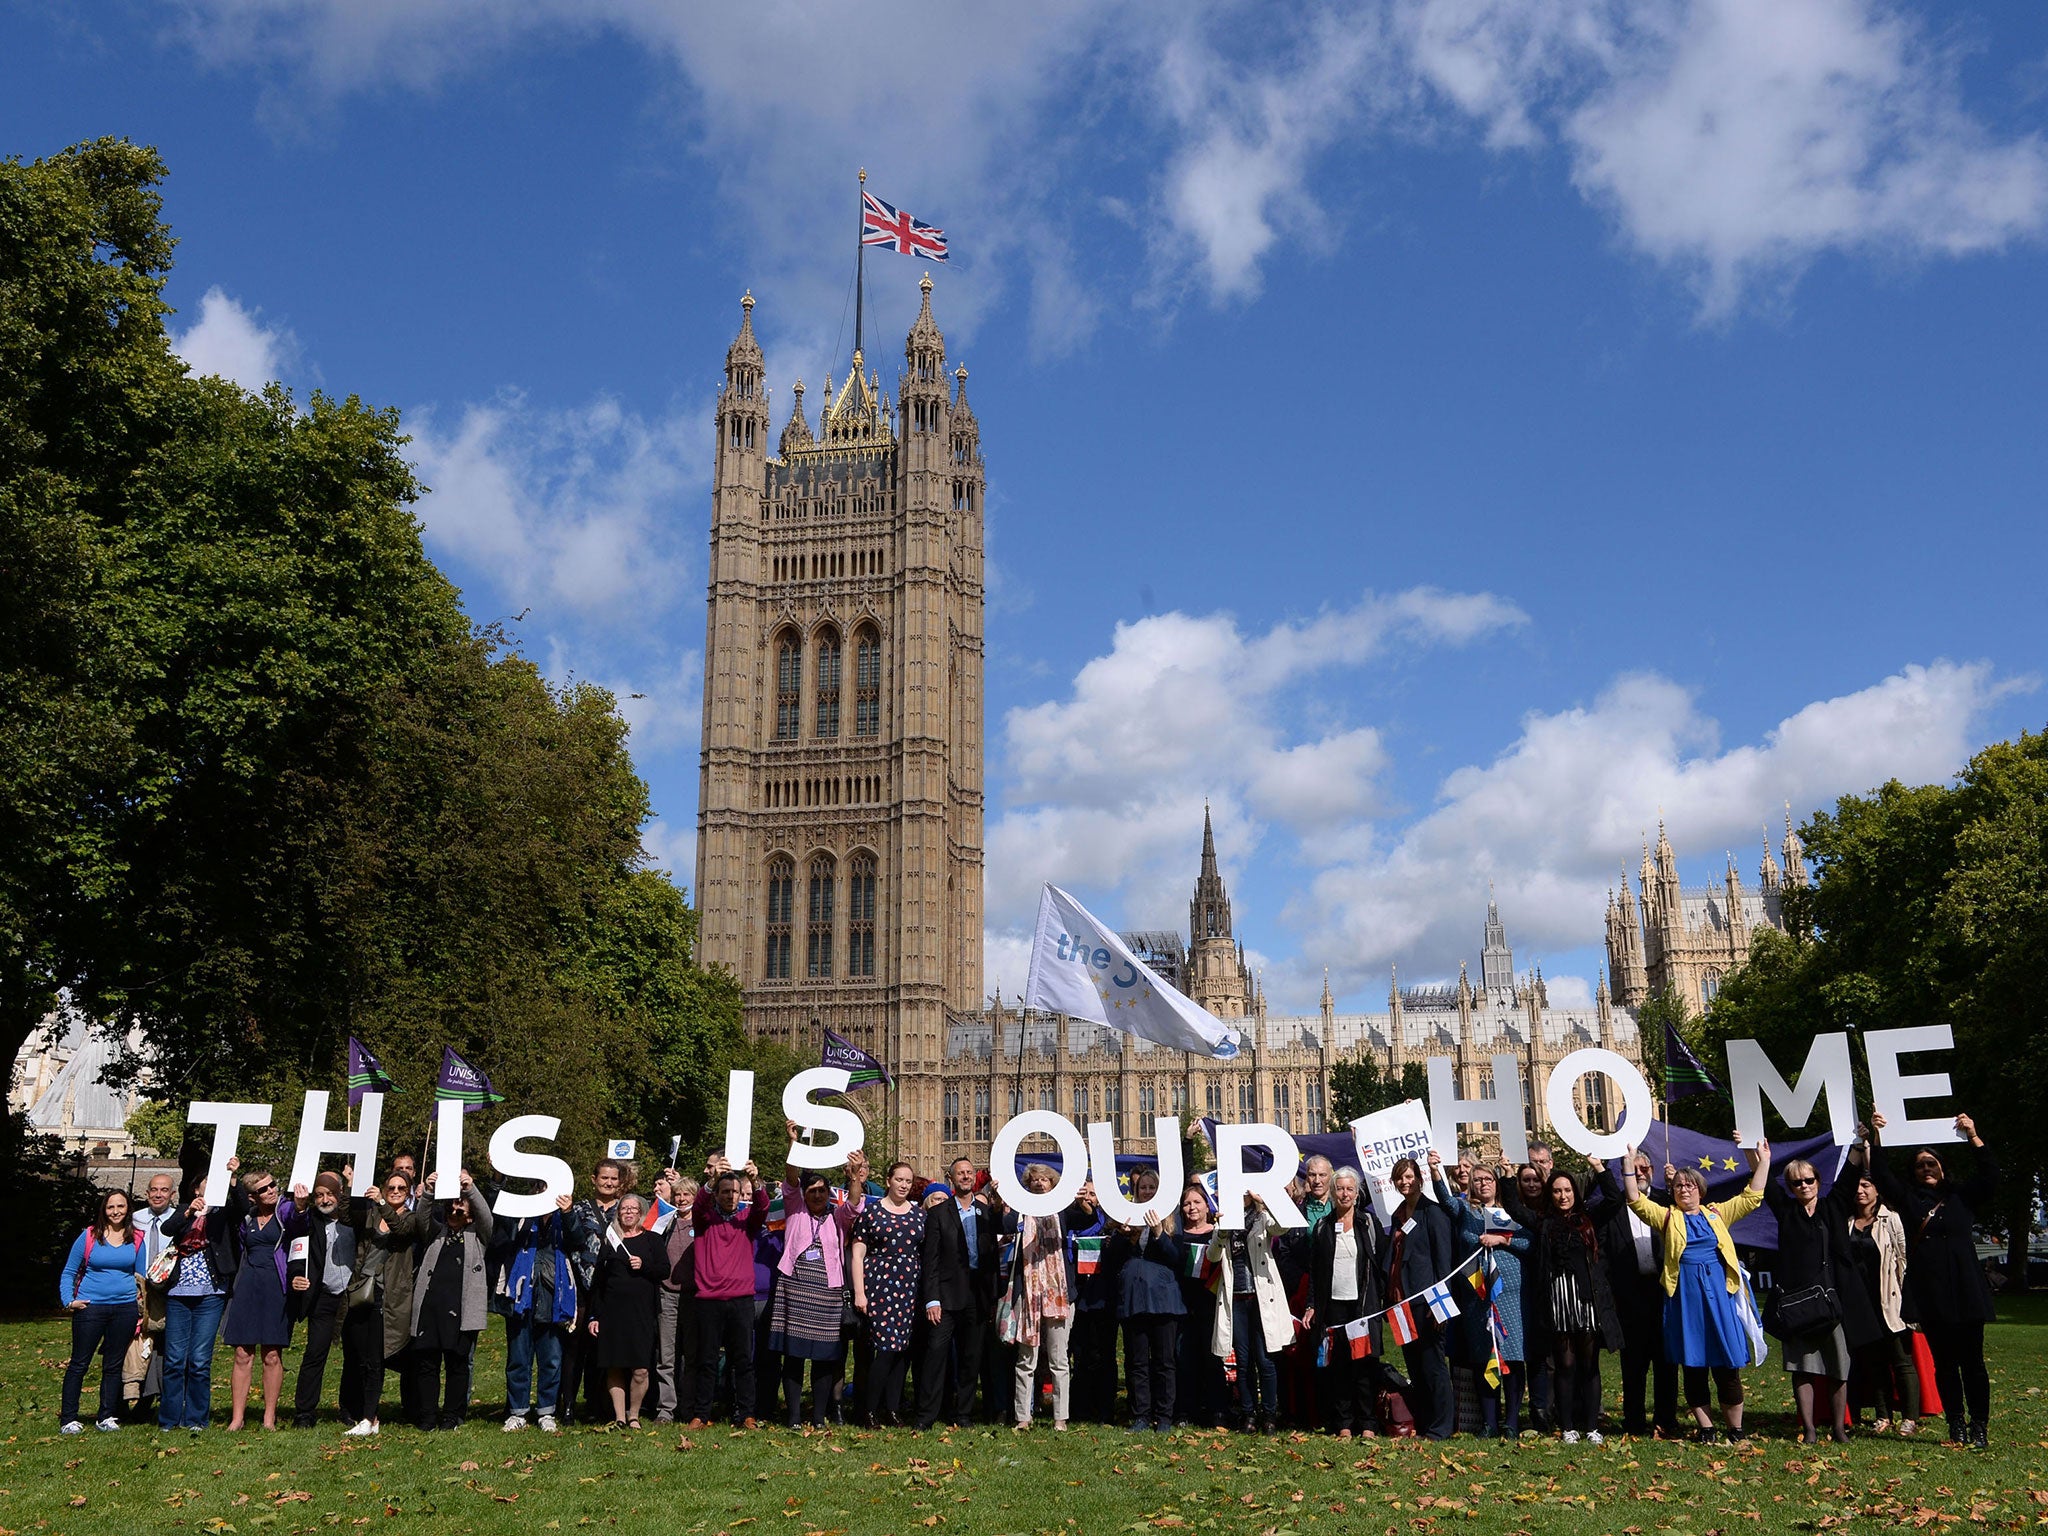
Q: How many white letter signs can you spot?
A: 13